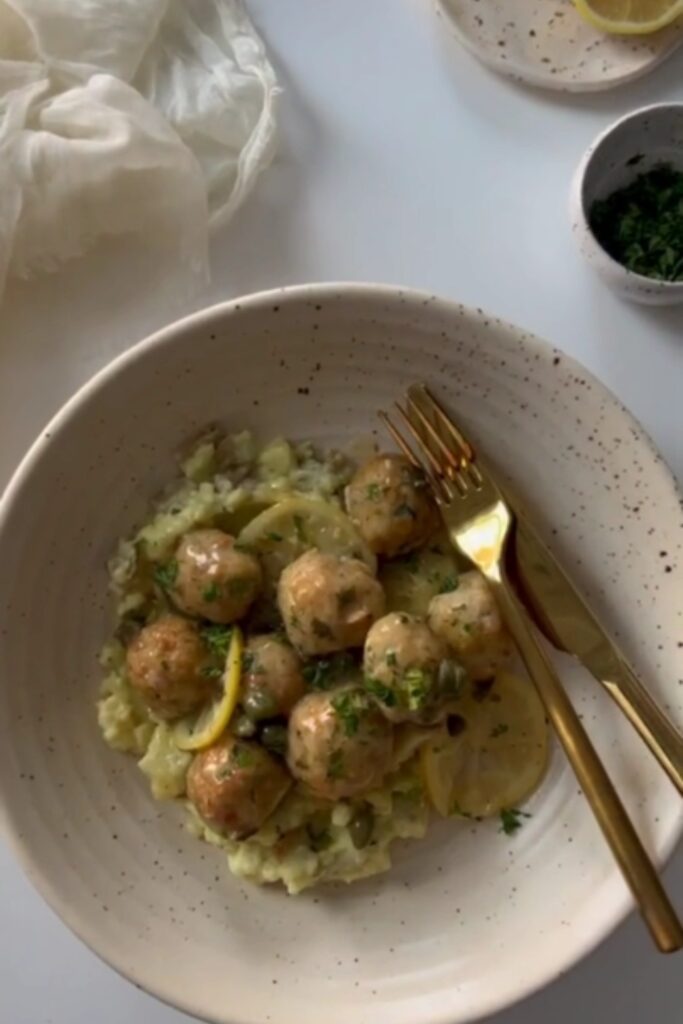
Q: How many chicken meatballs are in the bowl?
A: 9